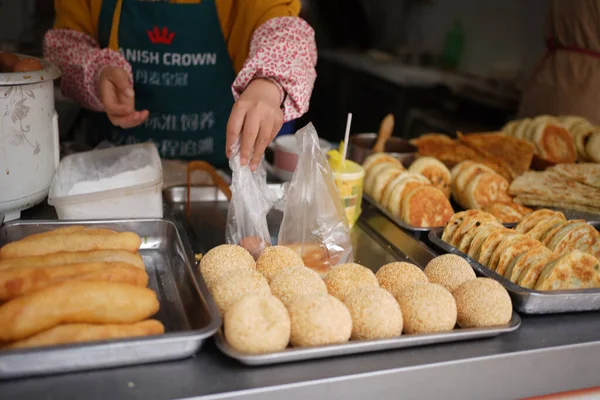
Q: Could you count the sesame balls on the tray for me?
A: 12